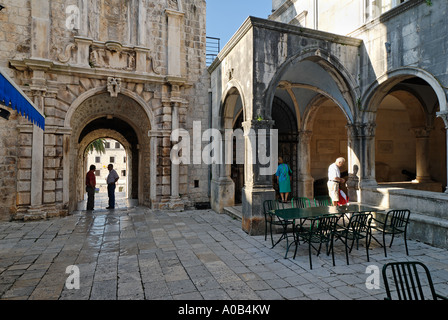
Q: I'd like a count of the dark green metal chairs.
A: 7